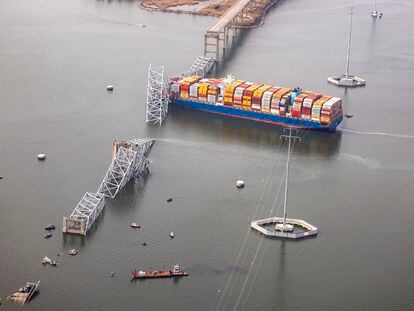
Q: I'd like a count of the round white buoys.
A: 3